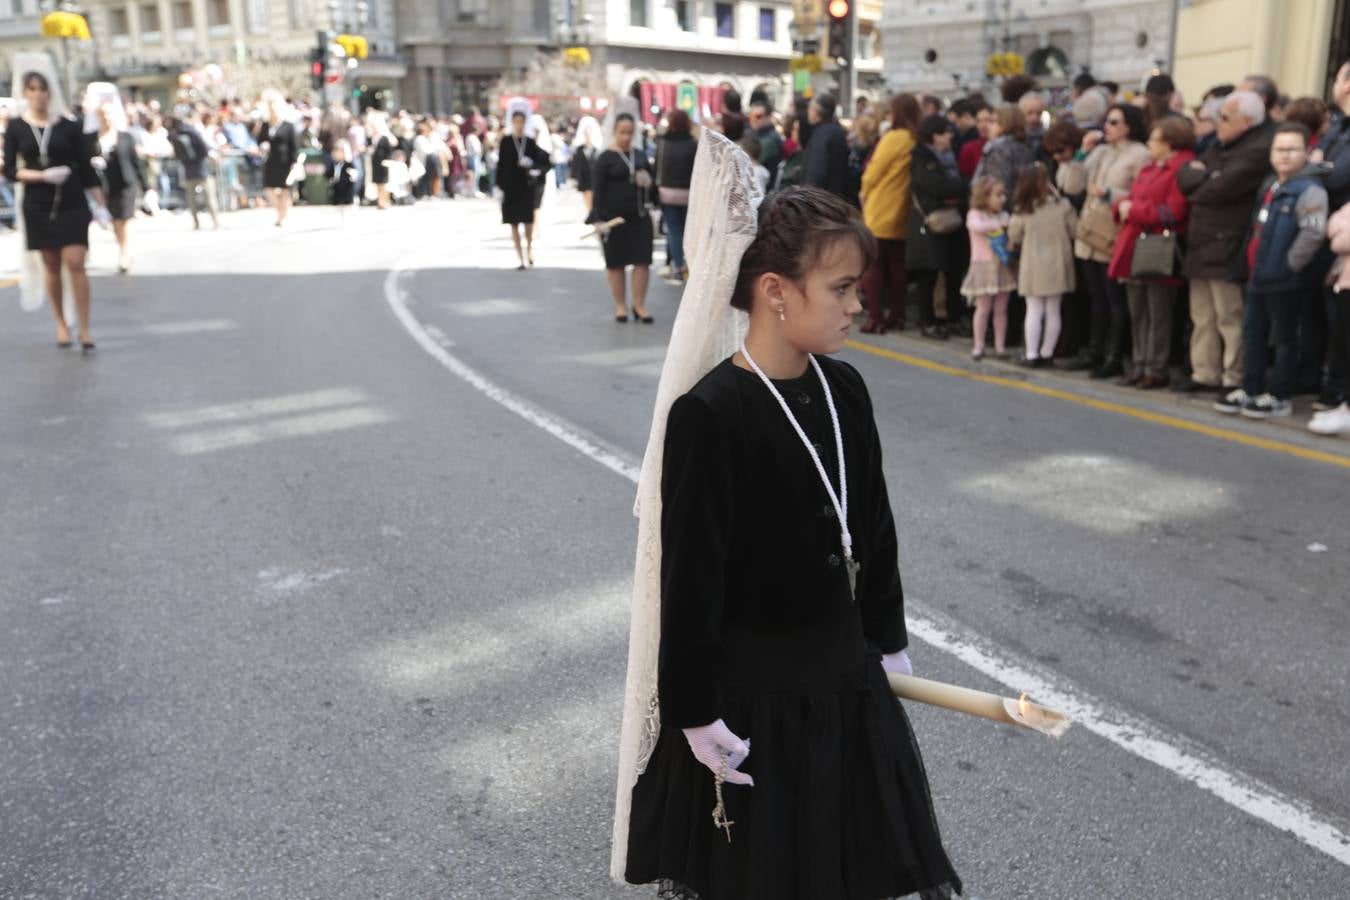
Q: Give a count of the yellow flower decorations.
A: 5